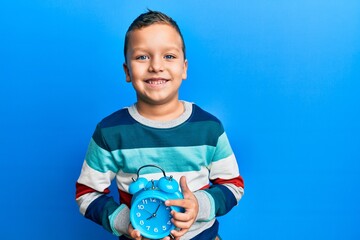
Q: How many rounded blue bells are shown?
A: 2